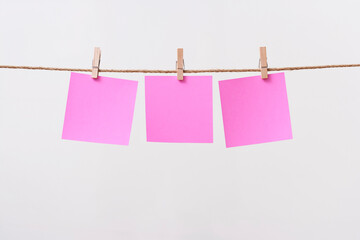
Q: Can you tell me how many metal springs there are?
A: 3